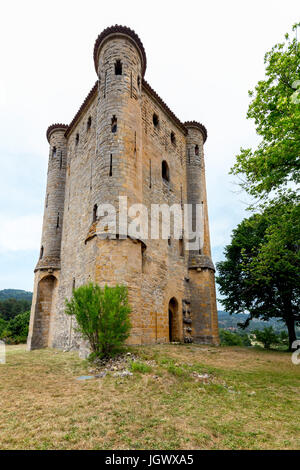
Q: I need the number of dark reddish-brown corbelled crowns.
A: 3